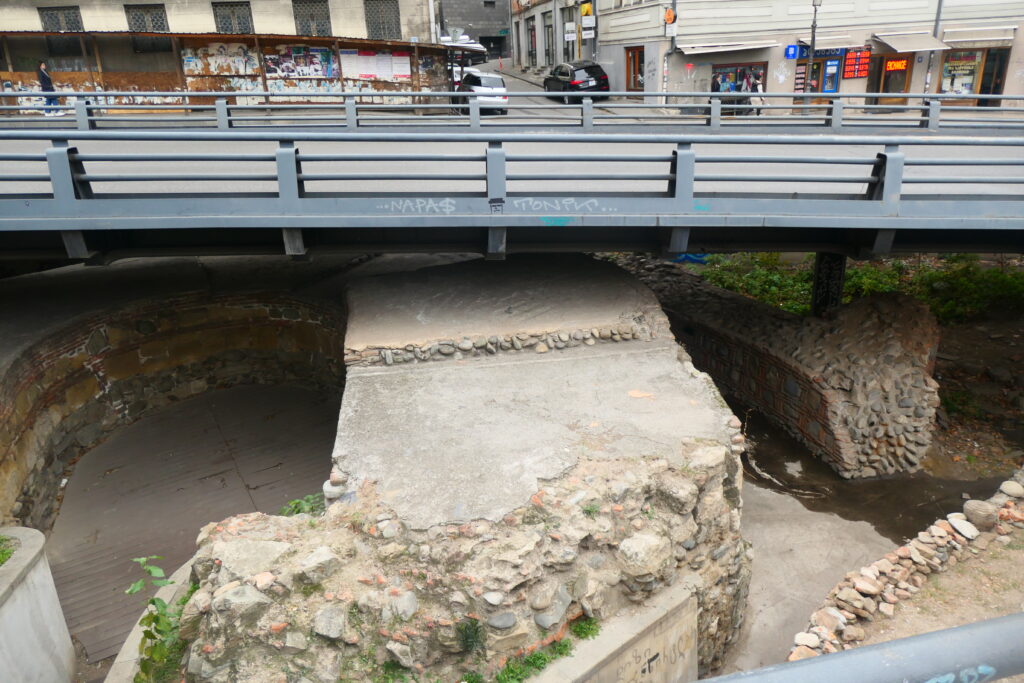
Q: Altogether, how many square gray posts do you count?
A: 13